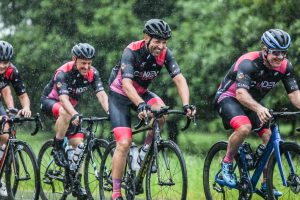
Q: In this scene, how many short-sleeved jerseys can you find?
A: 4